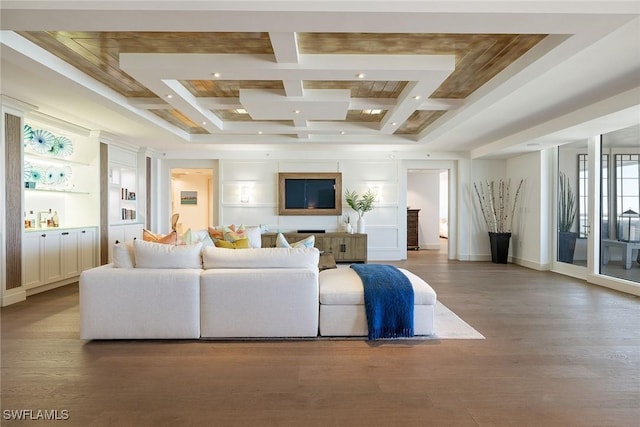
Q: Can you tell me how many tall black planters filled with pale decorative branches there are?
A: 1